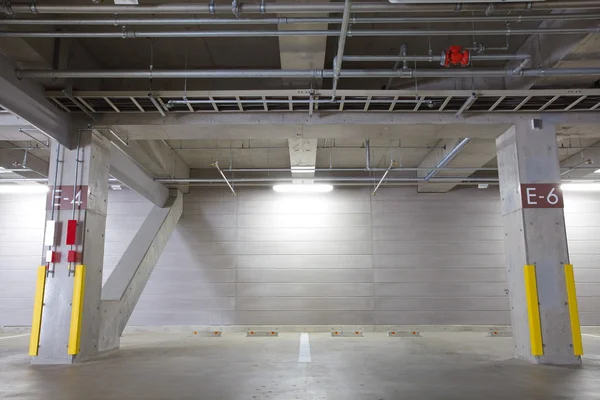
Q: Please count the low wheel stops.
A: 5